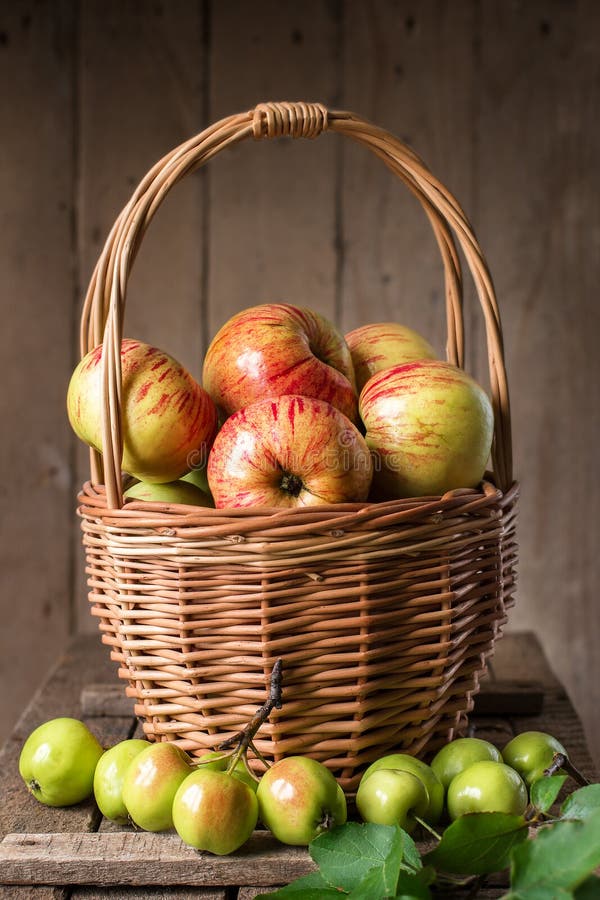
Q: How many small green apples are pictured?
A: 12